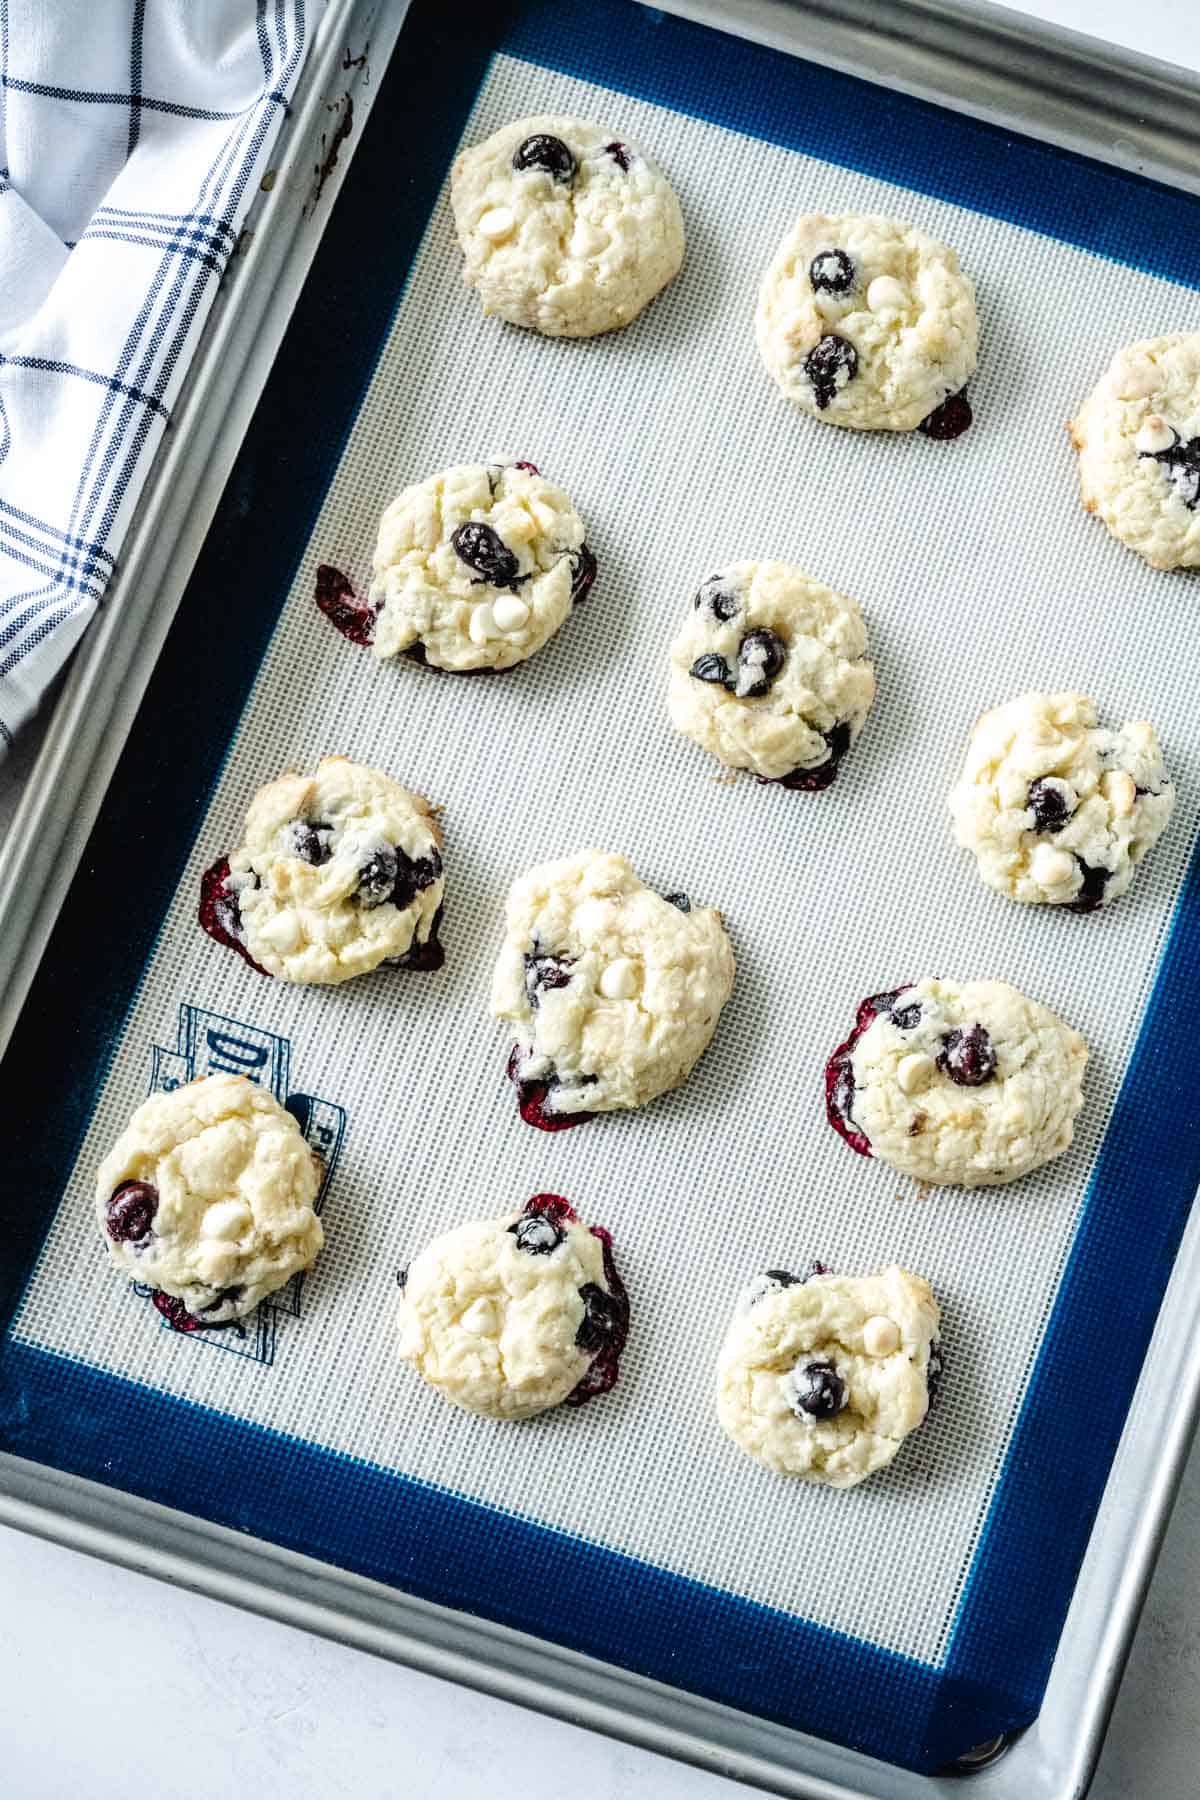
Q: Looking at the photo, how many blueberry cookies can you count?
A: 12